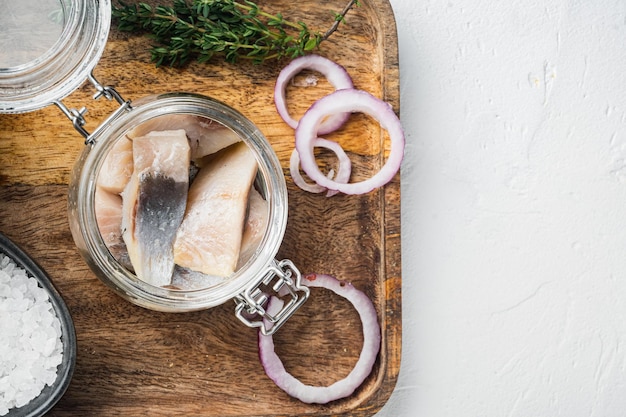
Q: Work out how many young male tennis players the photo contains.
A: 0